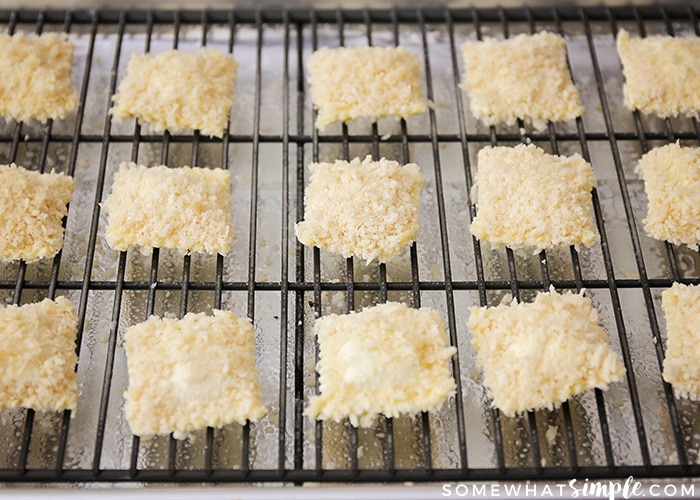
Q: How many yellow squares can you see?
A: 15